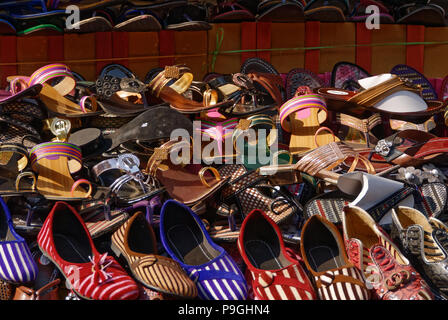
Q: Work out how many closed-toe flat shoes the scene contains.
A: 8